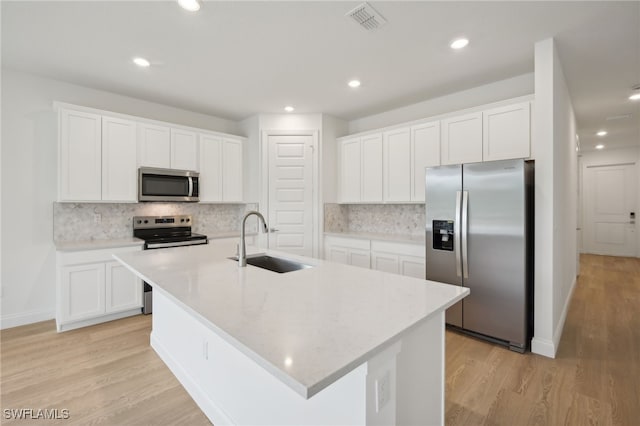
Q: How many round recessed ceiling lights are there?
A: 8